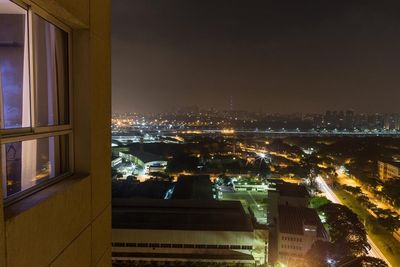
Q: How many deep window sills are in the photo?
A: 1